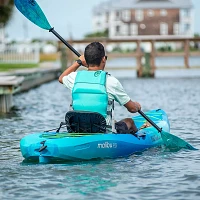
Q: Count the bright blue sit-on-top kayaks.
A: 1